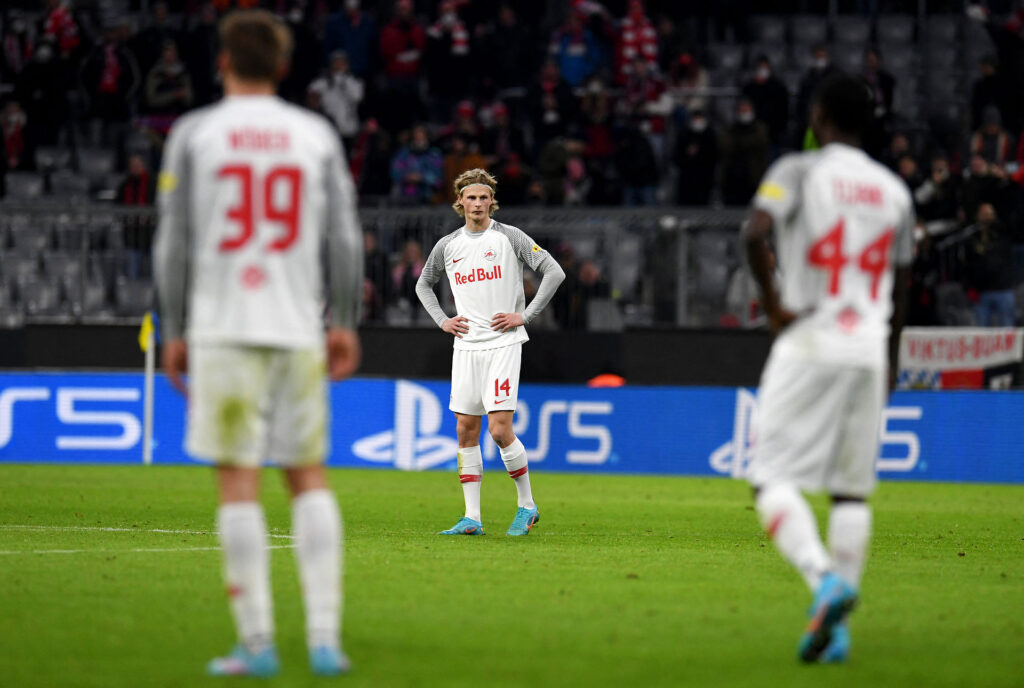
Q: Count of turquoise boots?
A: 6